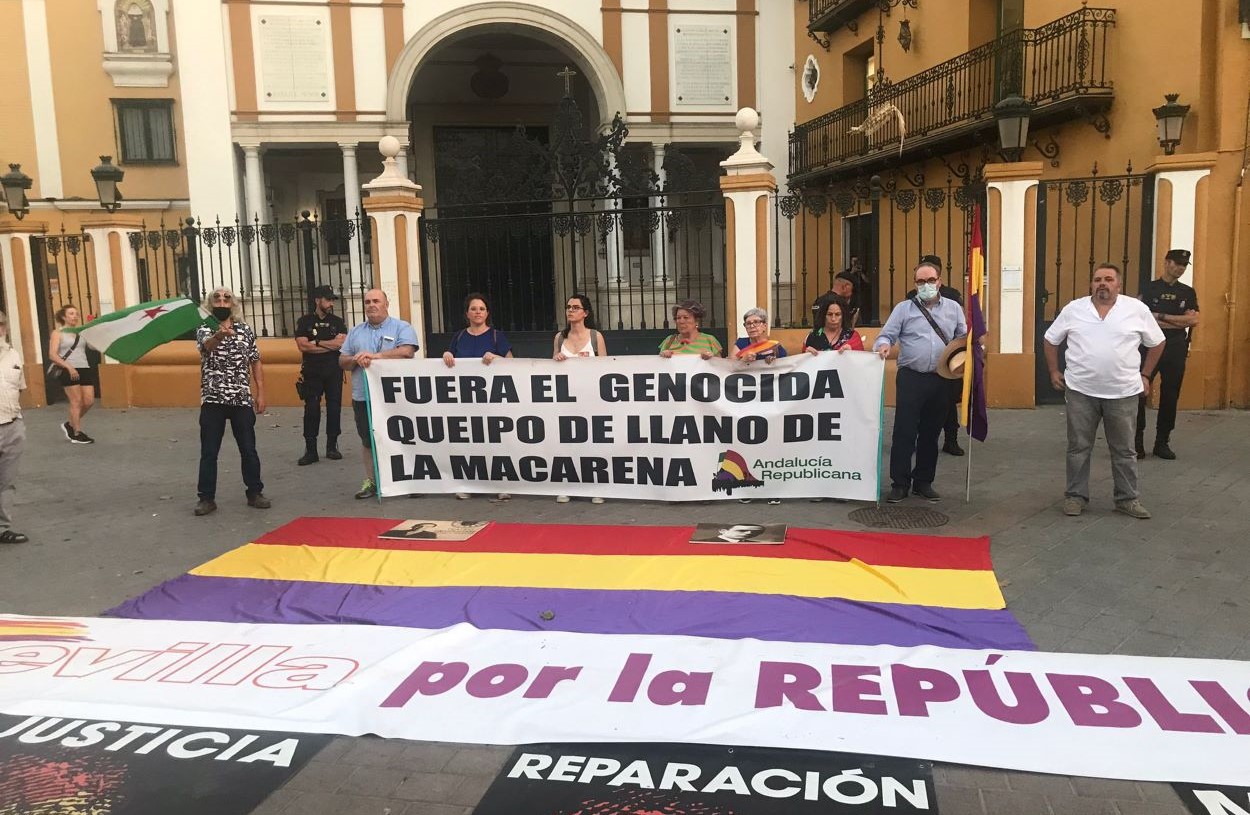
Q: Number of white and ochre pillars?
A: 6